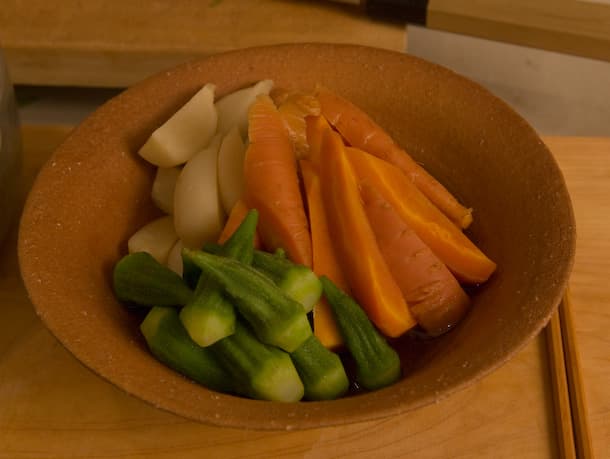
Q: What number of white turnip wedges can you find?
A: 7